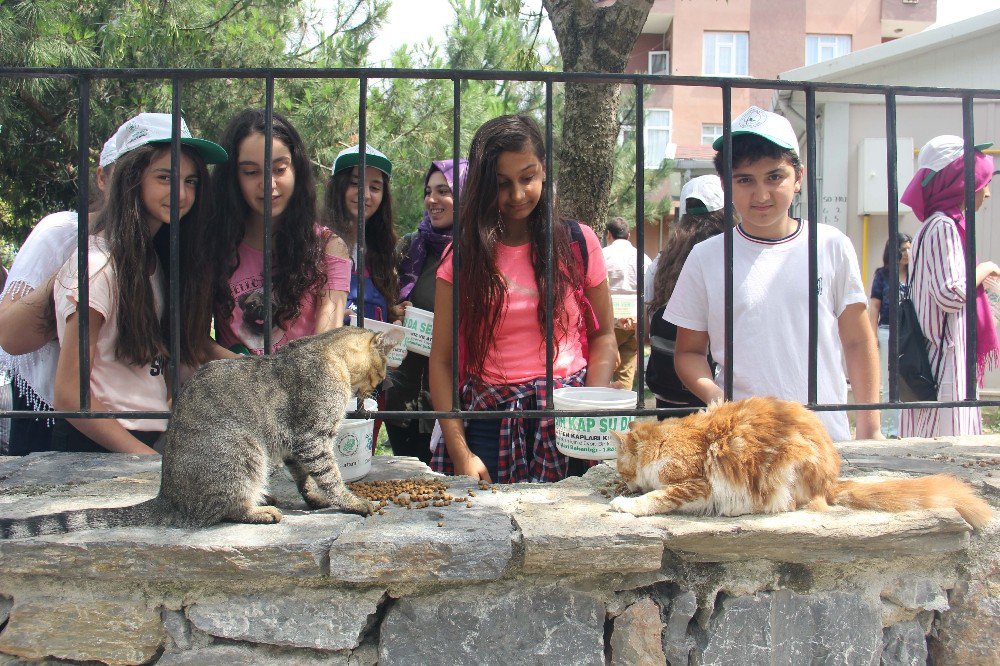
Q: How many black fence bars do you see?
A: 11